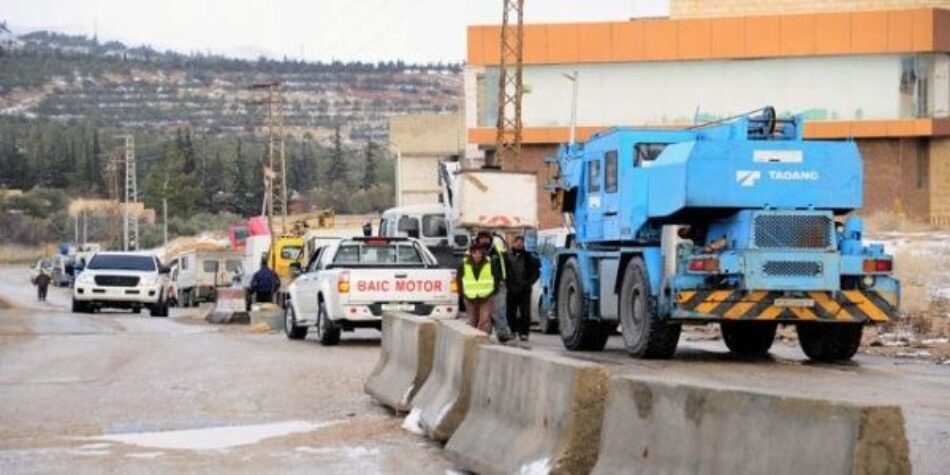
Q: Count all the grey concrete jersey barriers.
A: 4